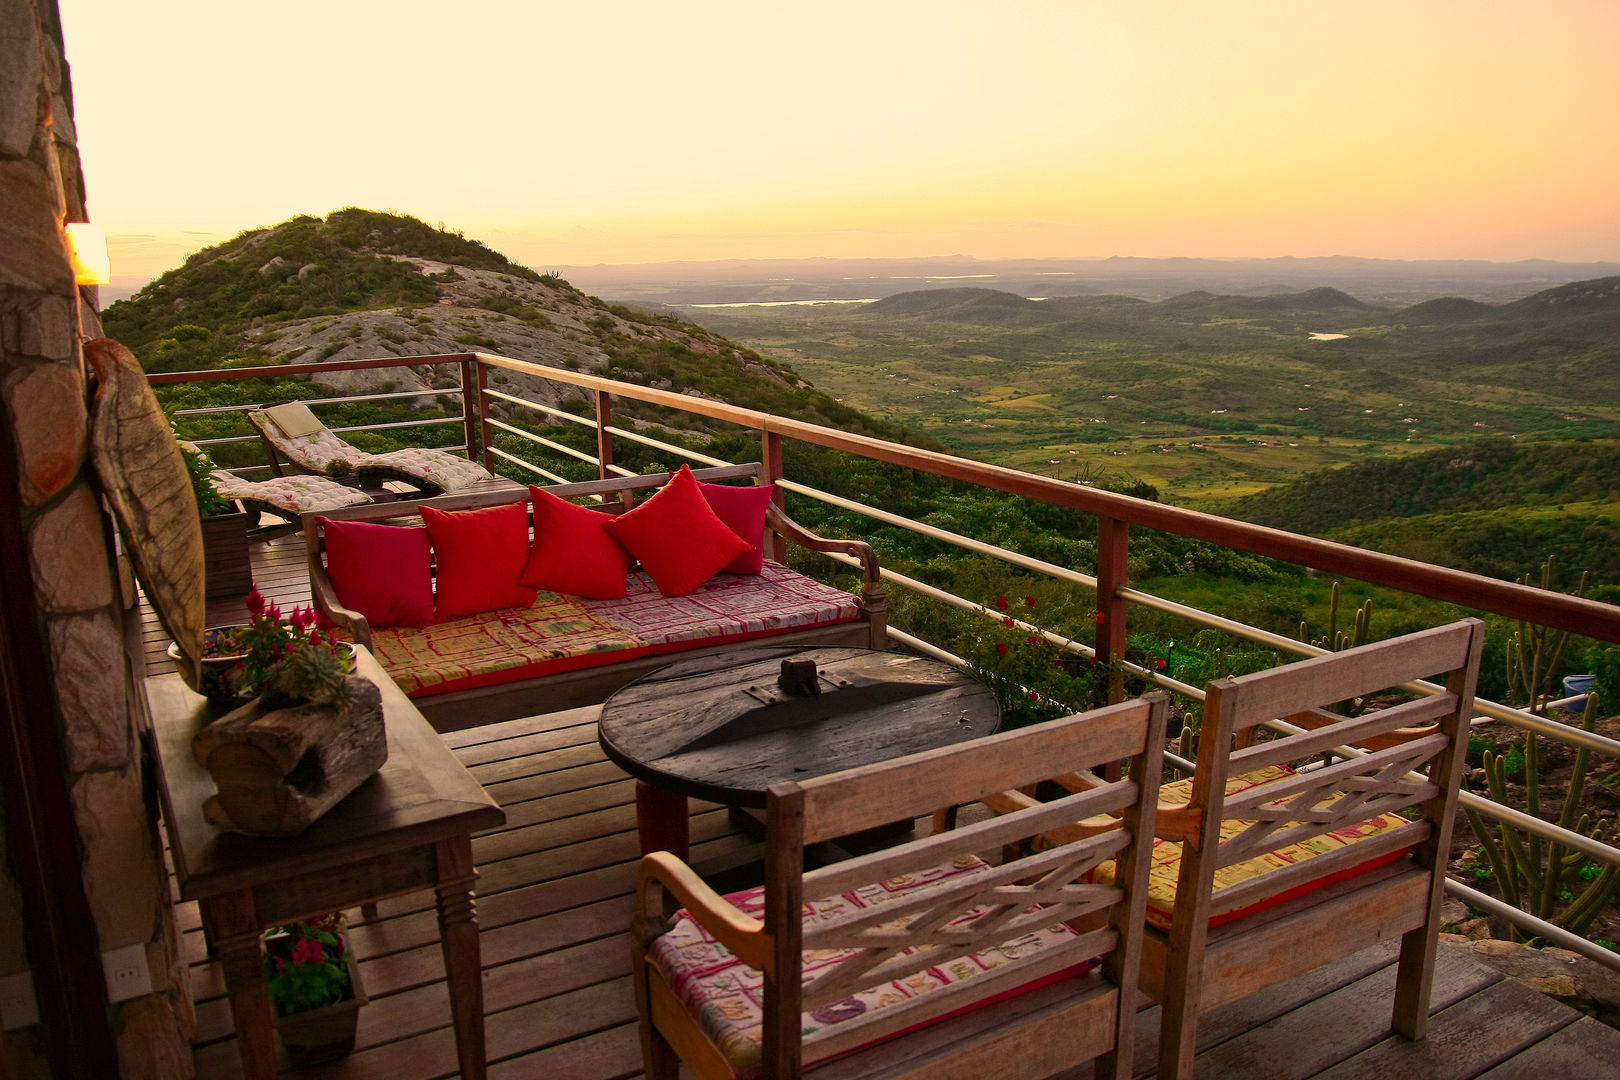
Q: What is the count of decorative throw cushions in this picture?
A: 5